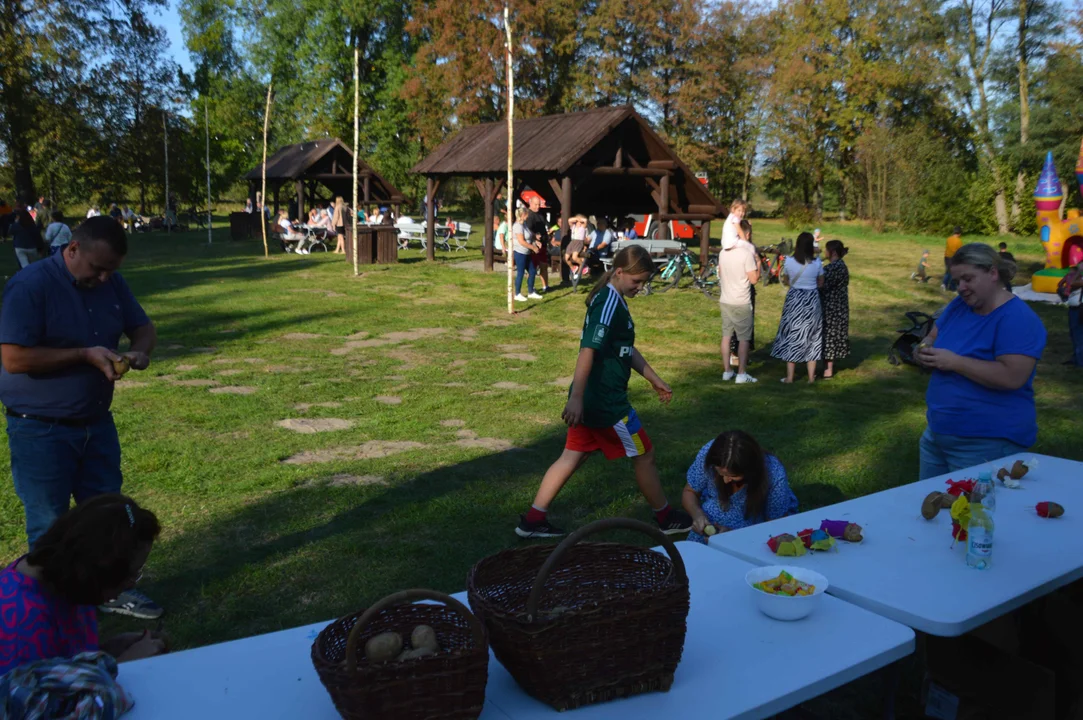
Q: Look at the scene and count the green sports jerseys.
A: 1